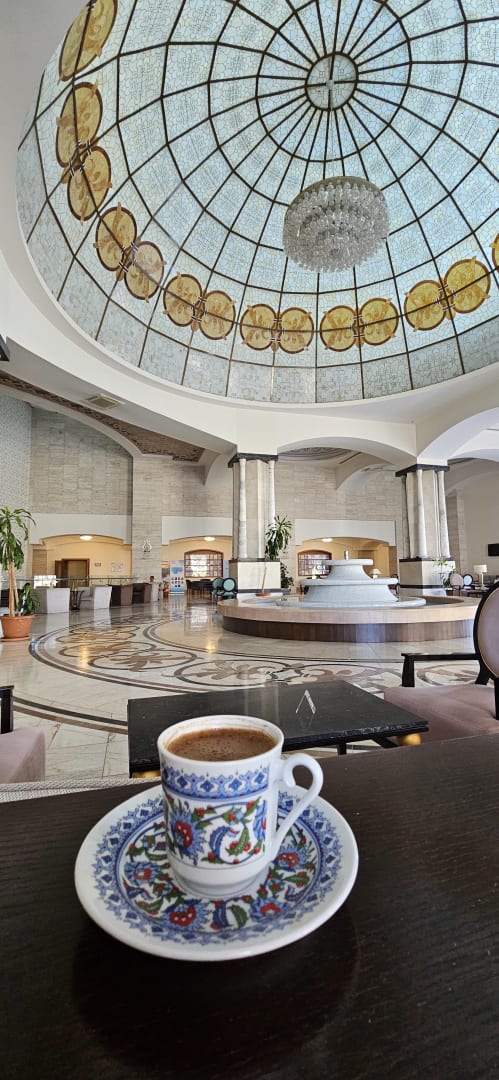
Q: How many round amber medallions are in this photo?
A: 14